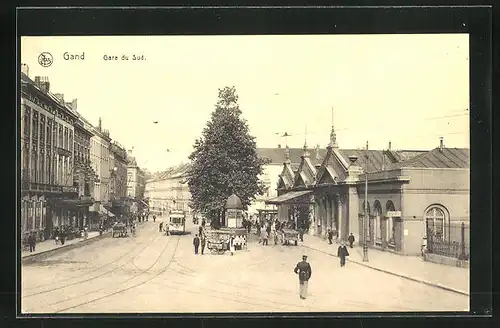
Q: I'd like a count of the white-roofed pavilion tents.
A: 0